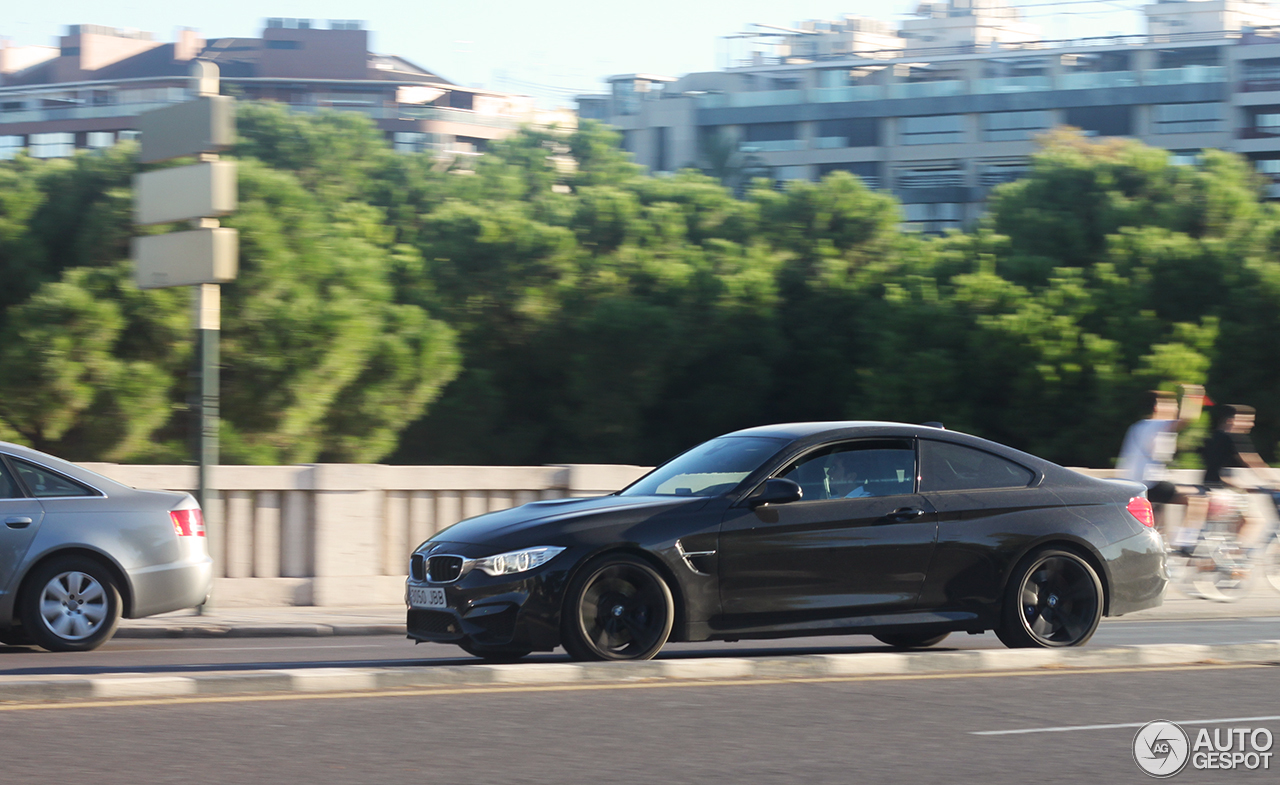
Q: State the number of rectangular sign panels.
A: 3